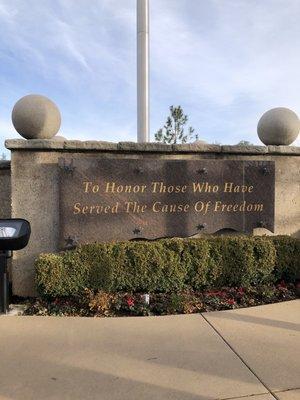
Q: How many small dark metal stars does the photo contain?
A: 8